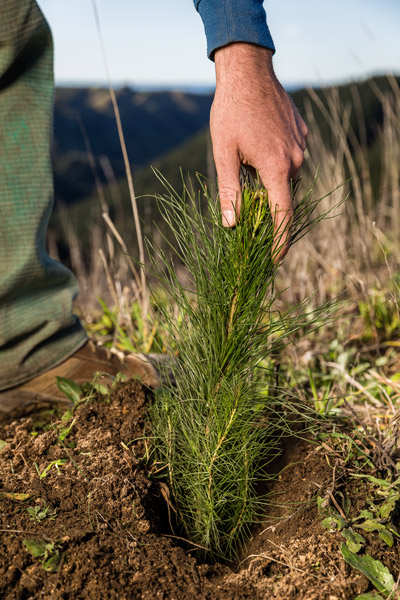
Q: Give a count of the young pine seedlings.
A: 1